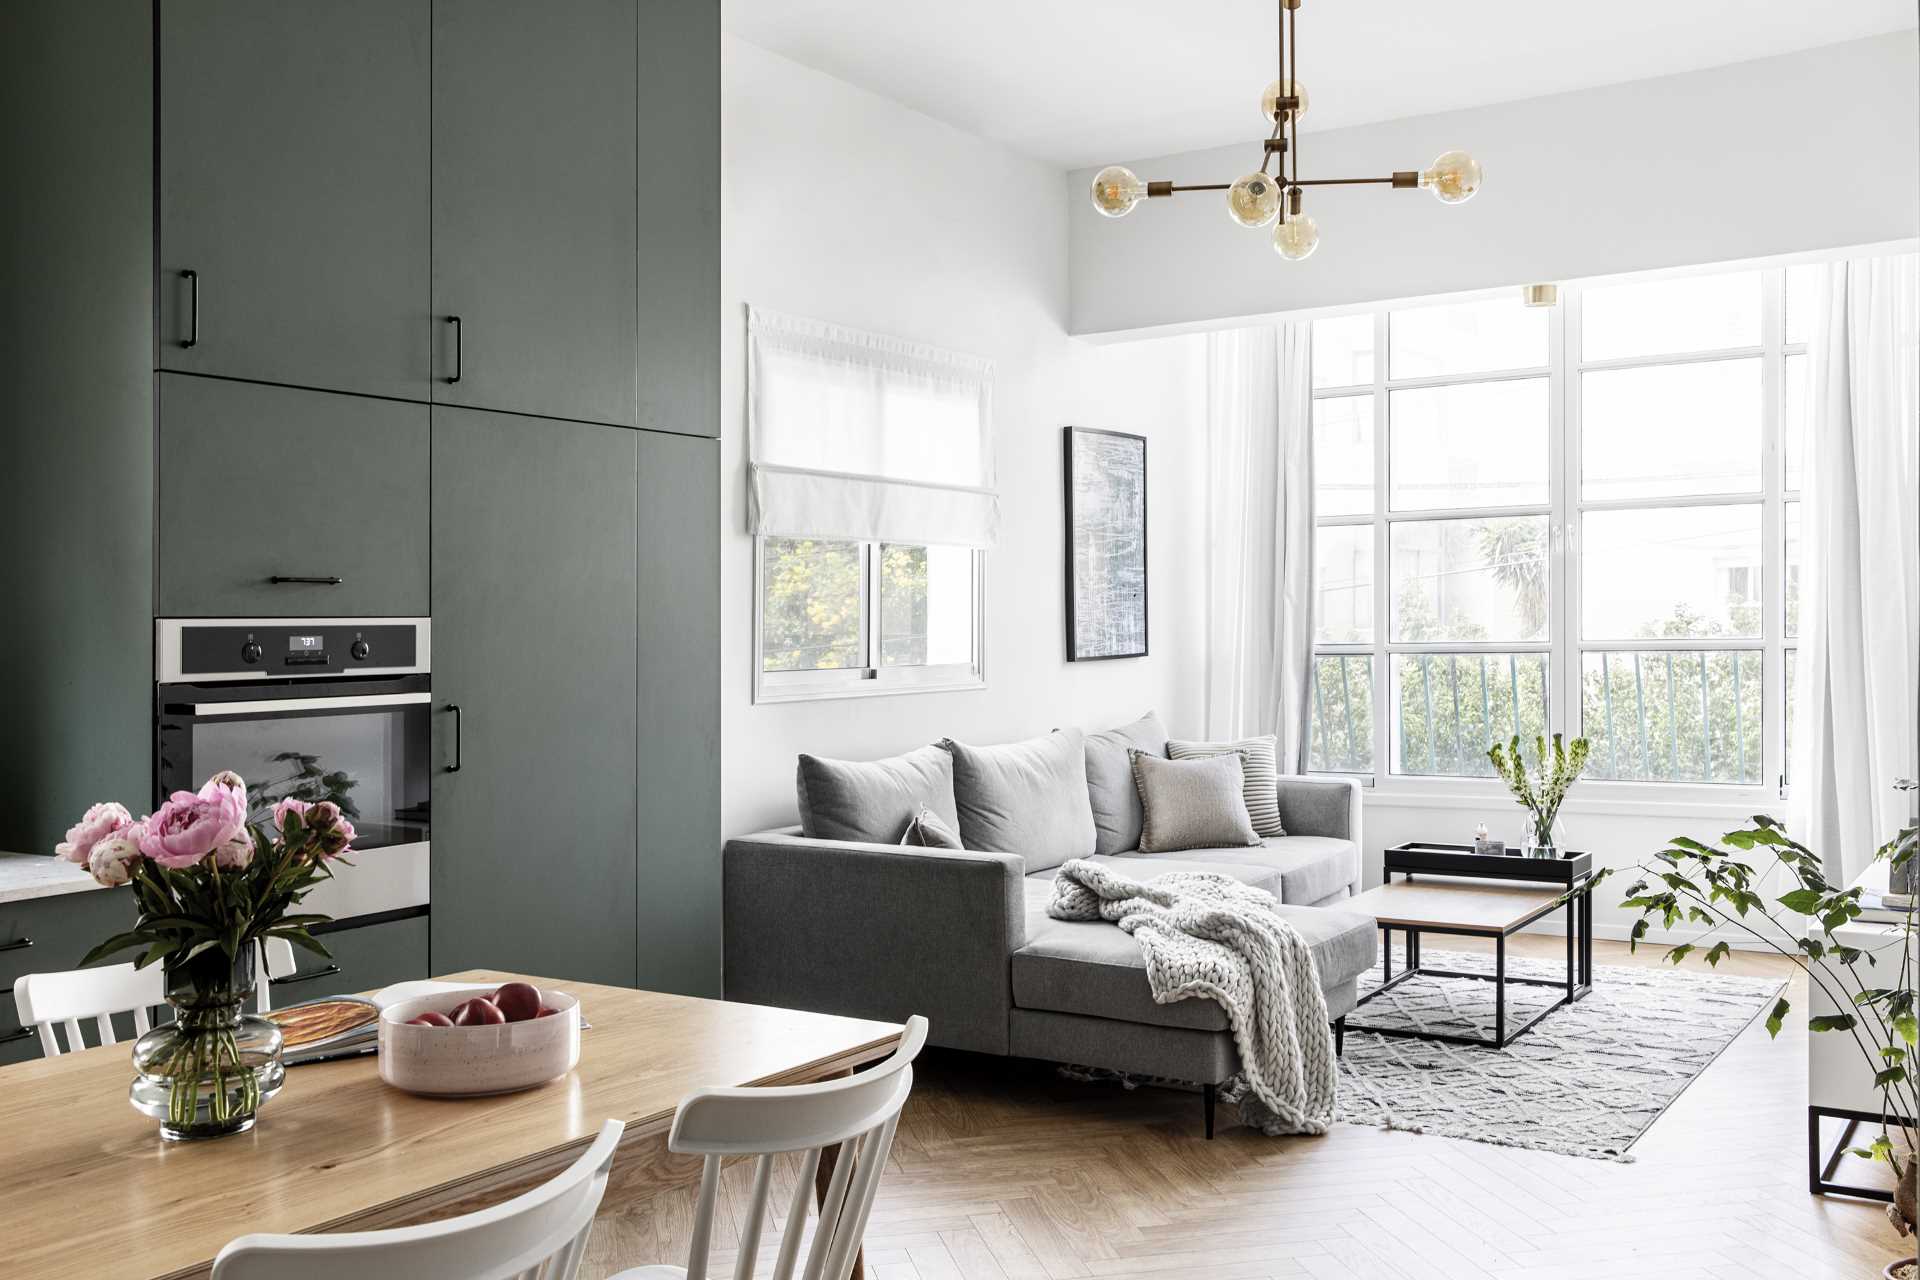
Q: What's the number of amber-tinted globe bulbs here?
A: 5